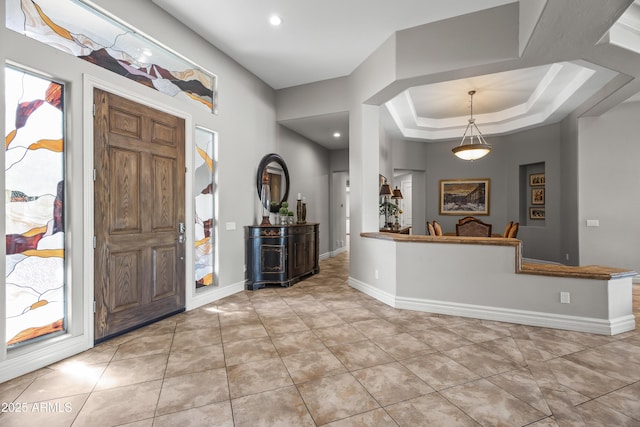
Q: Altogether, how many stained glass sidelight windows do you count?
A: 2